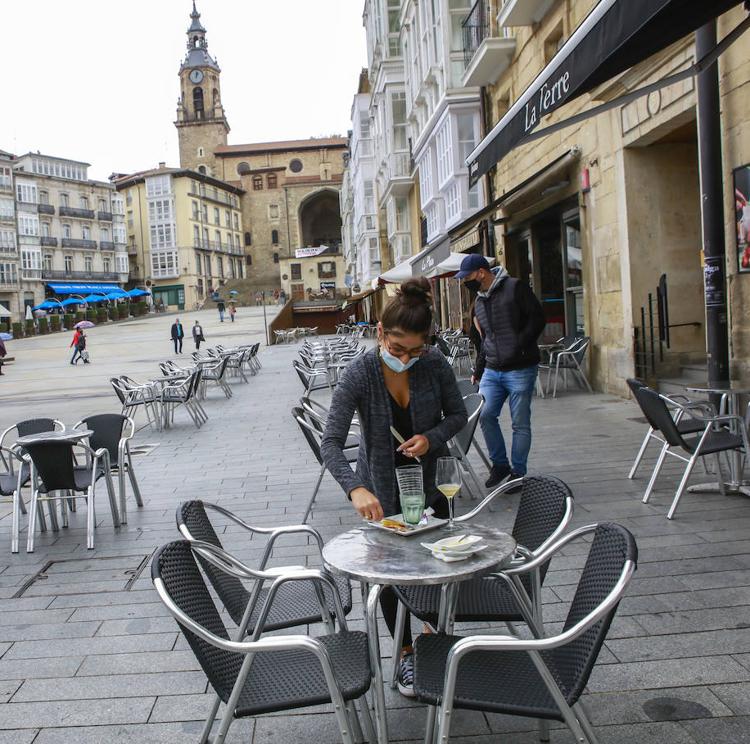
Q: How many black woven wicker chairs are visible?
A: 4